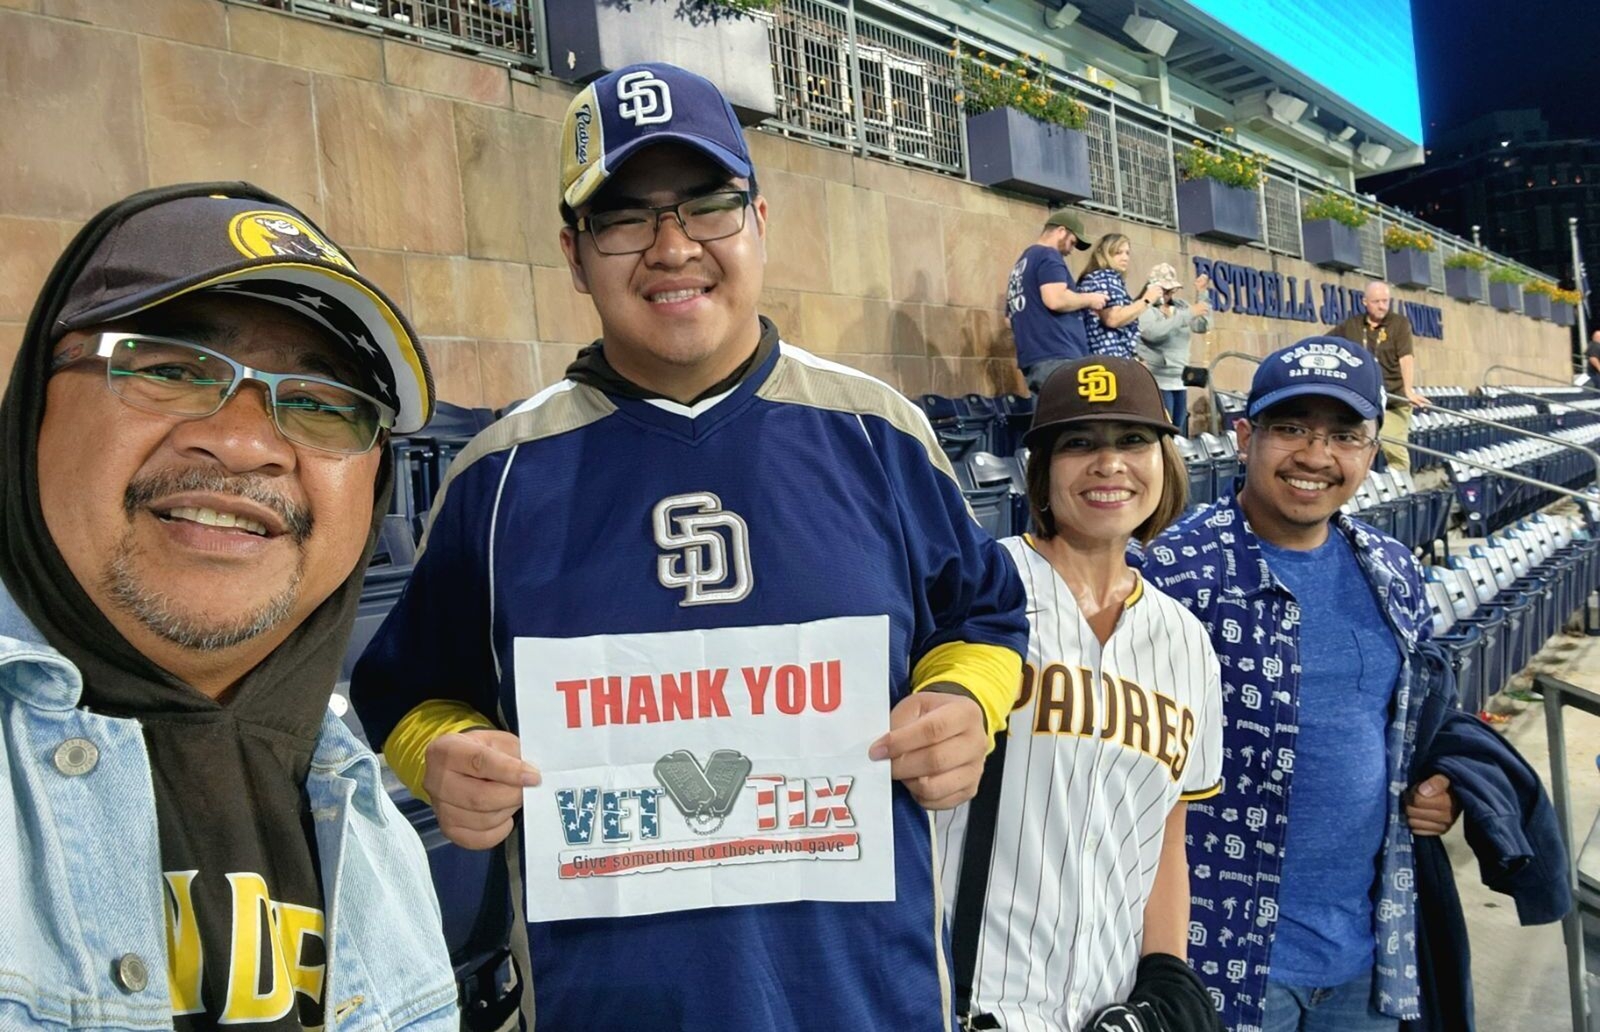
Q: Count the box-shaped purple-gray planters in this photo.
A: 9